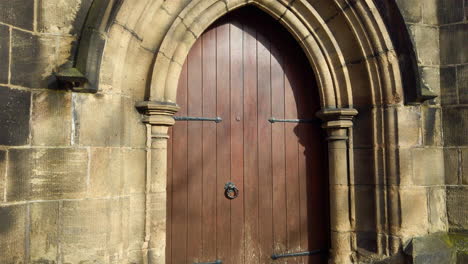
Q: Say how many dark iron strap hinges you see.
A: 4